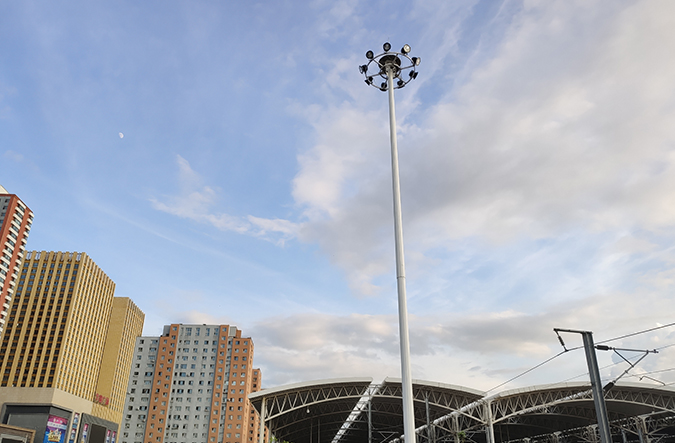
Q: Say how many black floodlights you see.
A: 9